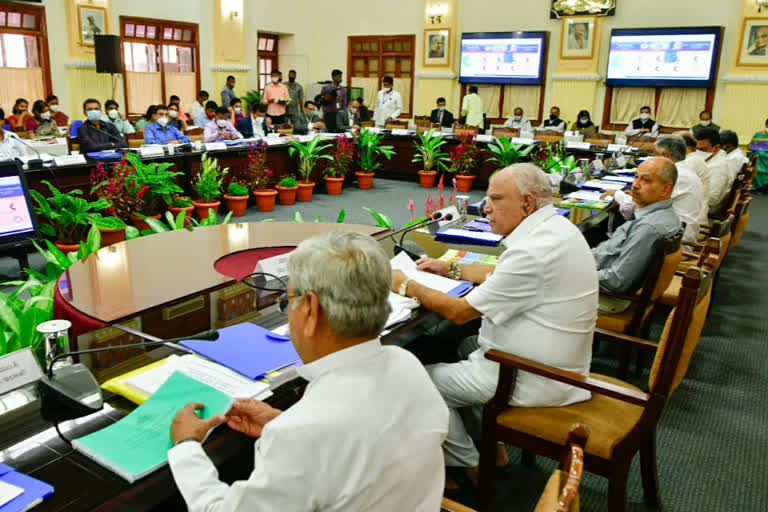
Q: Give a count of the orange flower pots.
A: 13